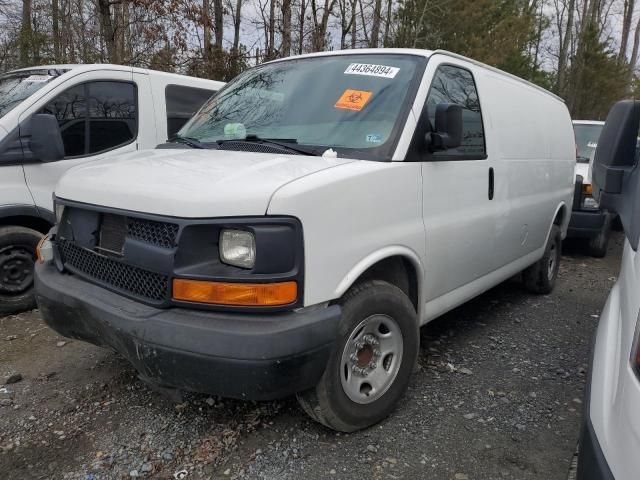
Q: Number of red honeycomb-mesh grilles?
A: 0